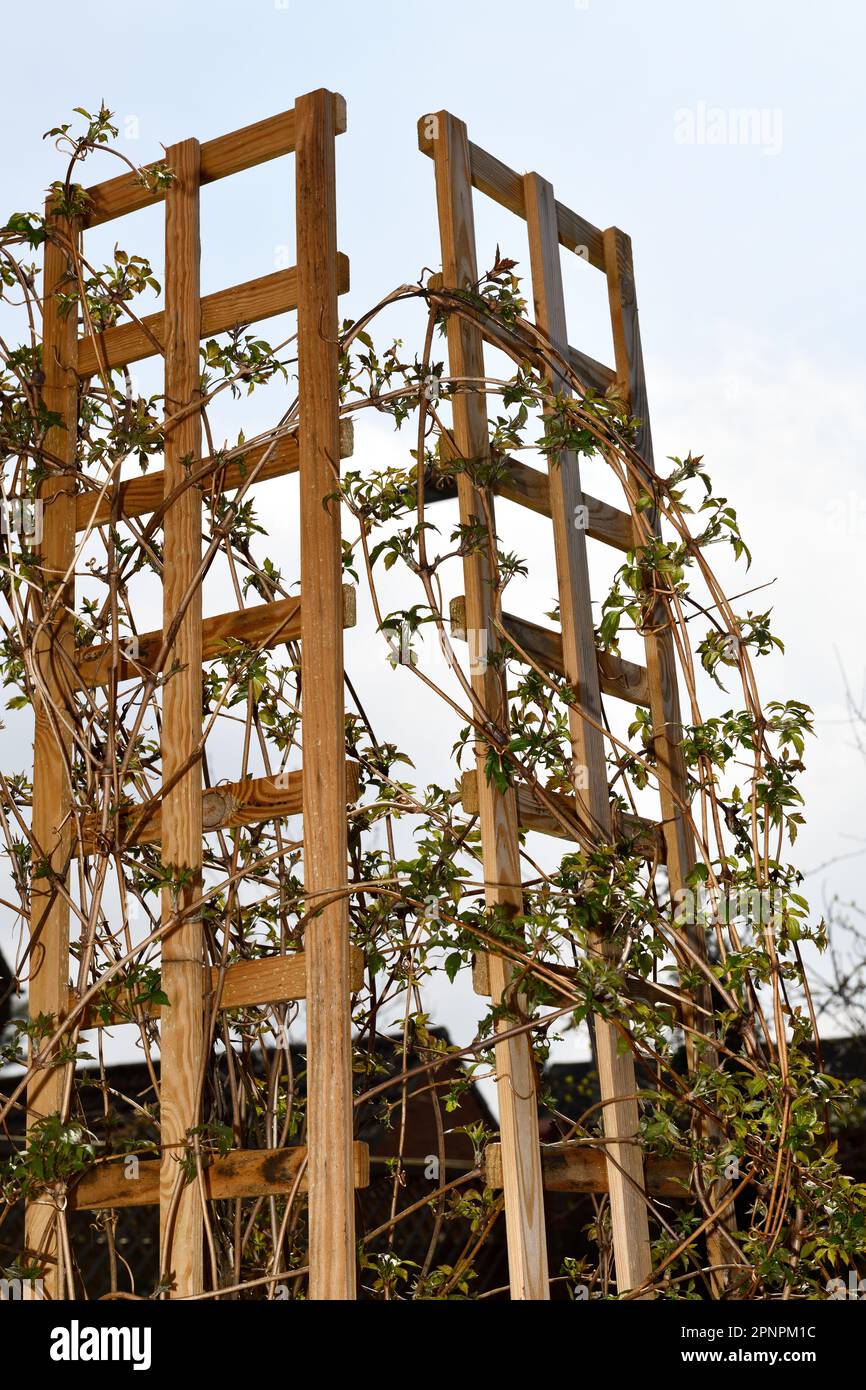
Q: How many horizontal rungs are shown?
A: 14